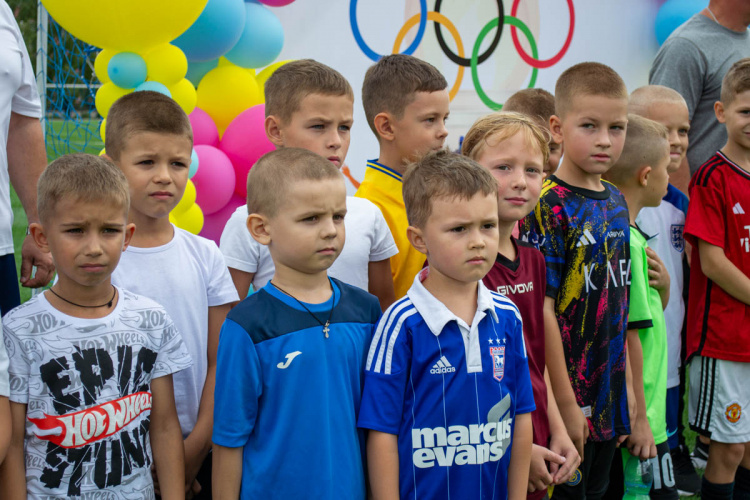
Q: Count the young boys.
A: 12